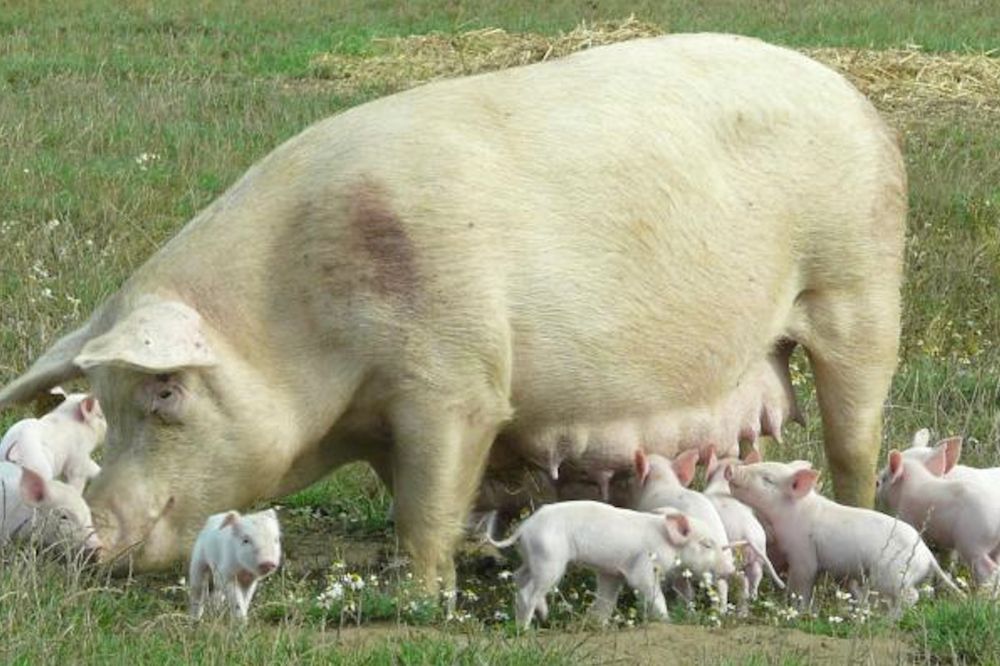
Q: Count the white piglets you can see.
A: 9